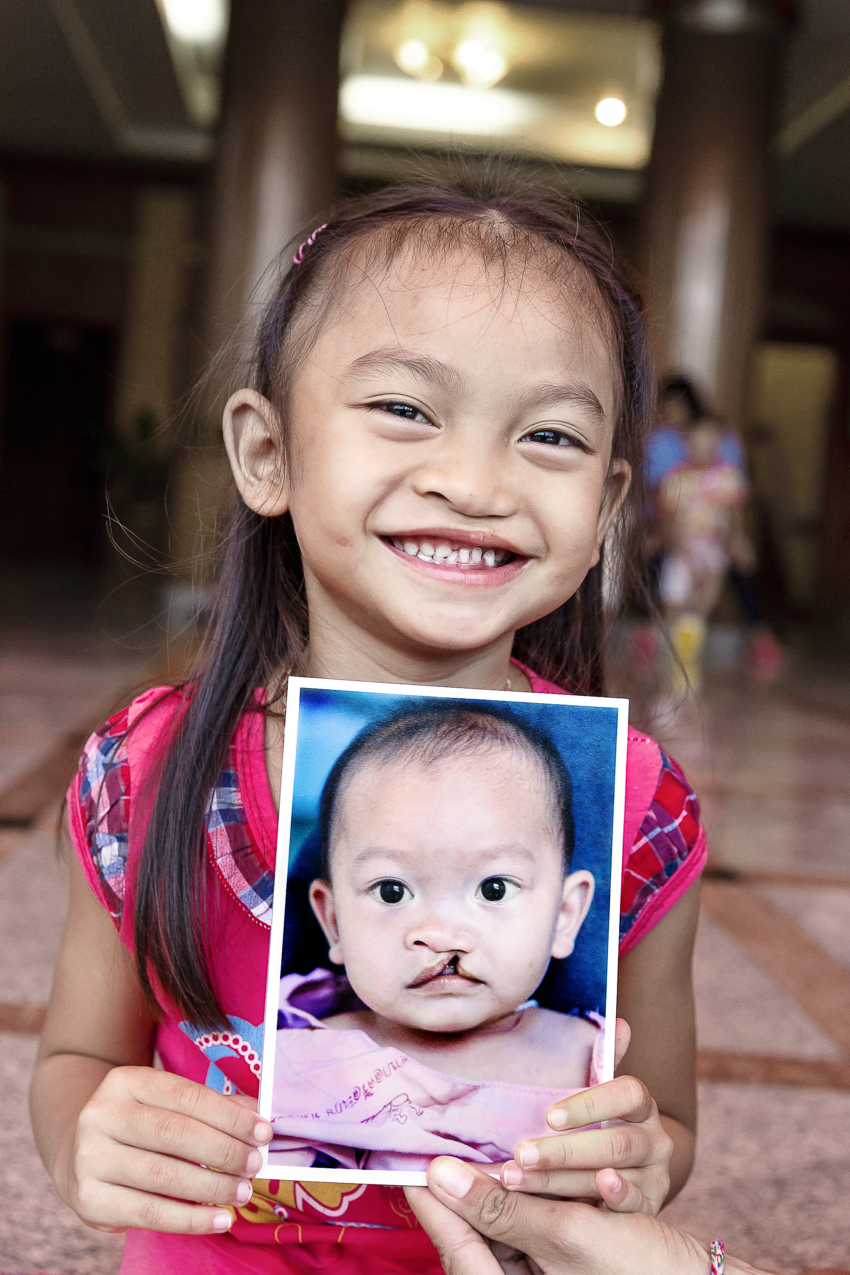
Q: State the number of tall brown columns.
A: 2